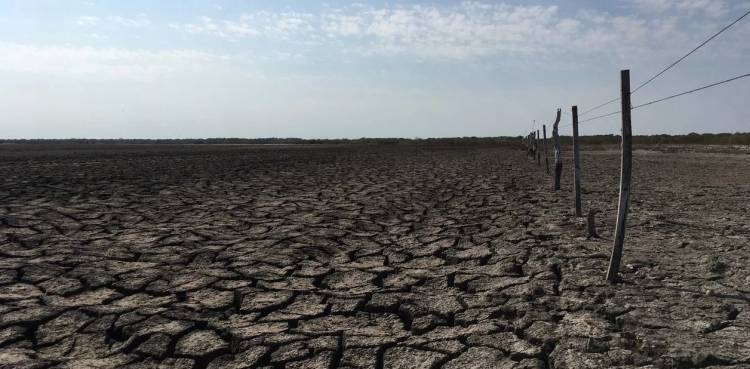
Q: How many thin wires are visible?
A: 2